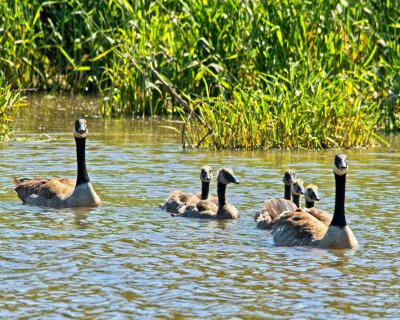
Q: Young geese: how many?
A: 5